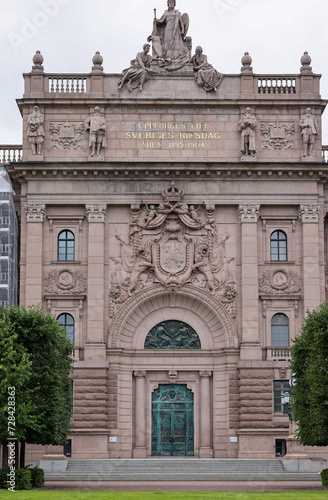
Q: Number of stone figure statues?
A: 7